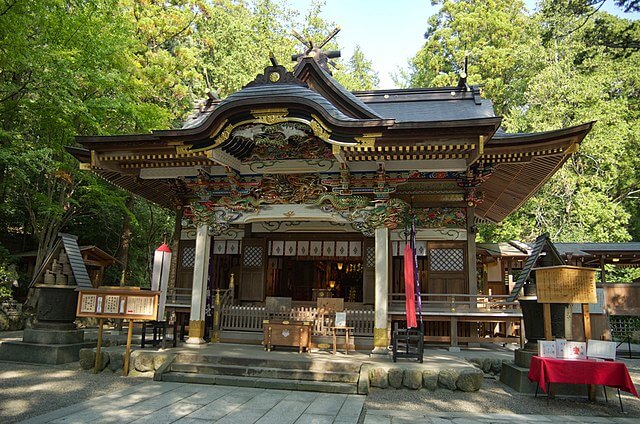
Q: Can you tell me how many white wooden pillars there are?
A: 2